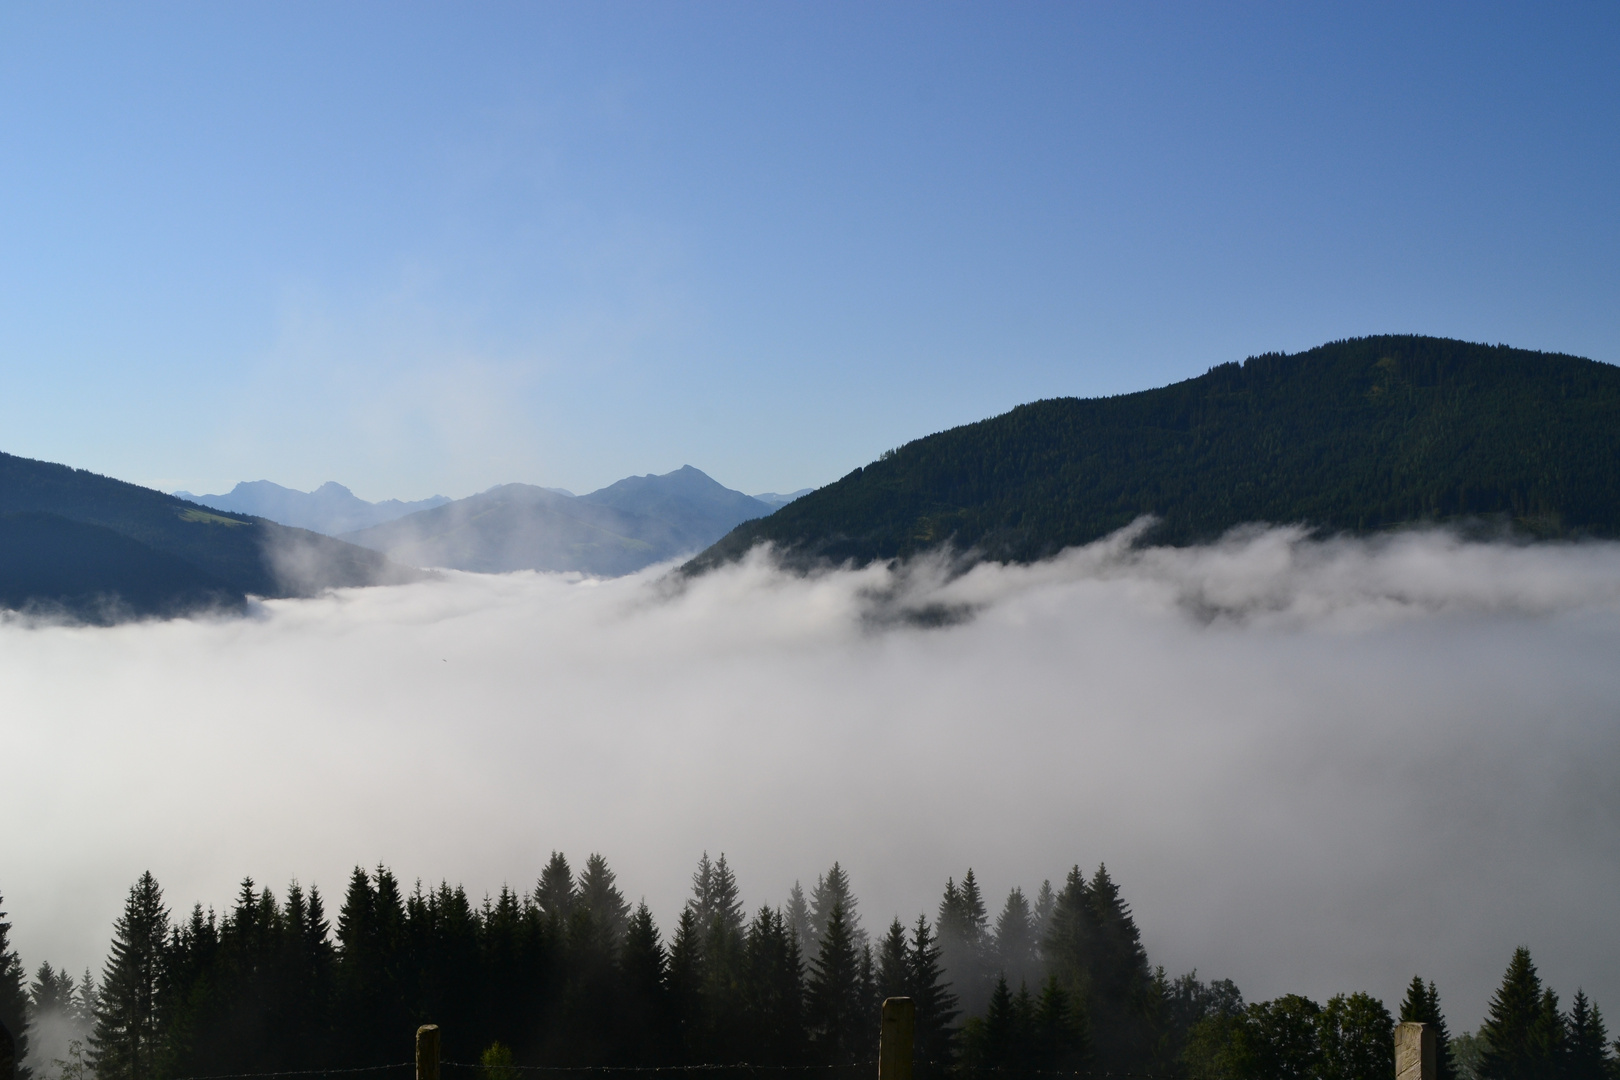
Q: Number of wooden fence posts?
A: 3